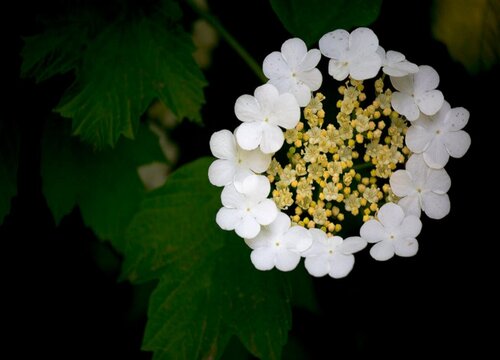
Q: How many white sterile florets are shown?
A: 12